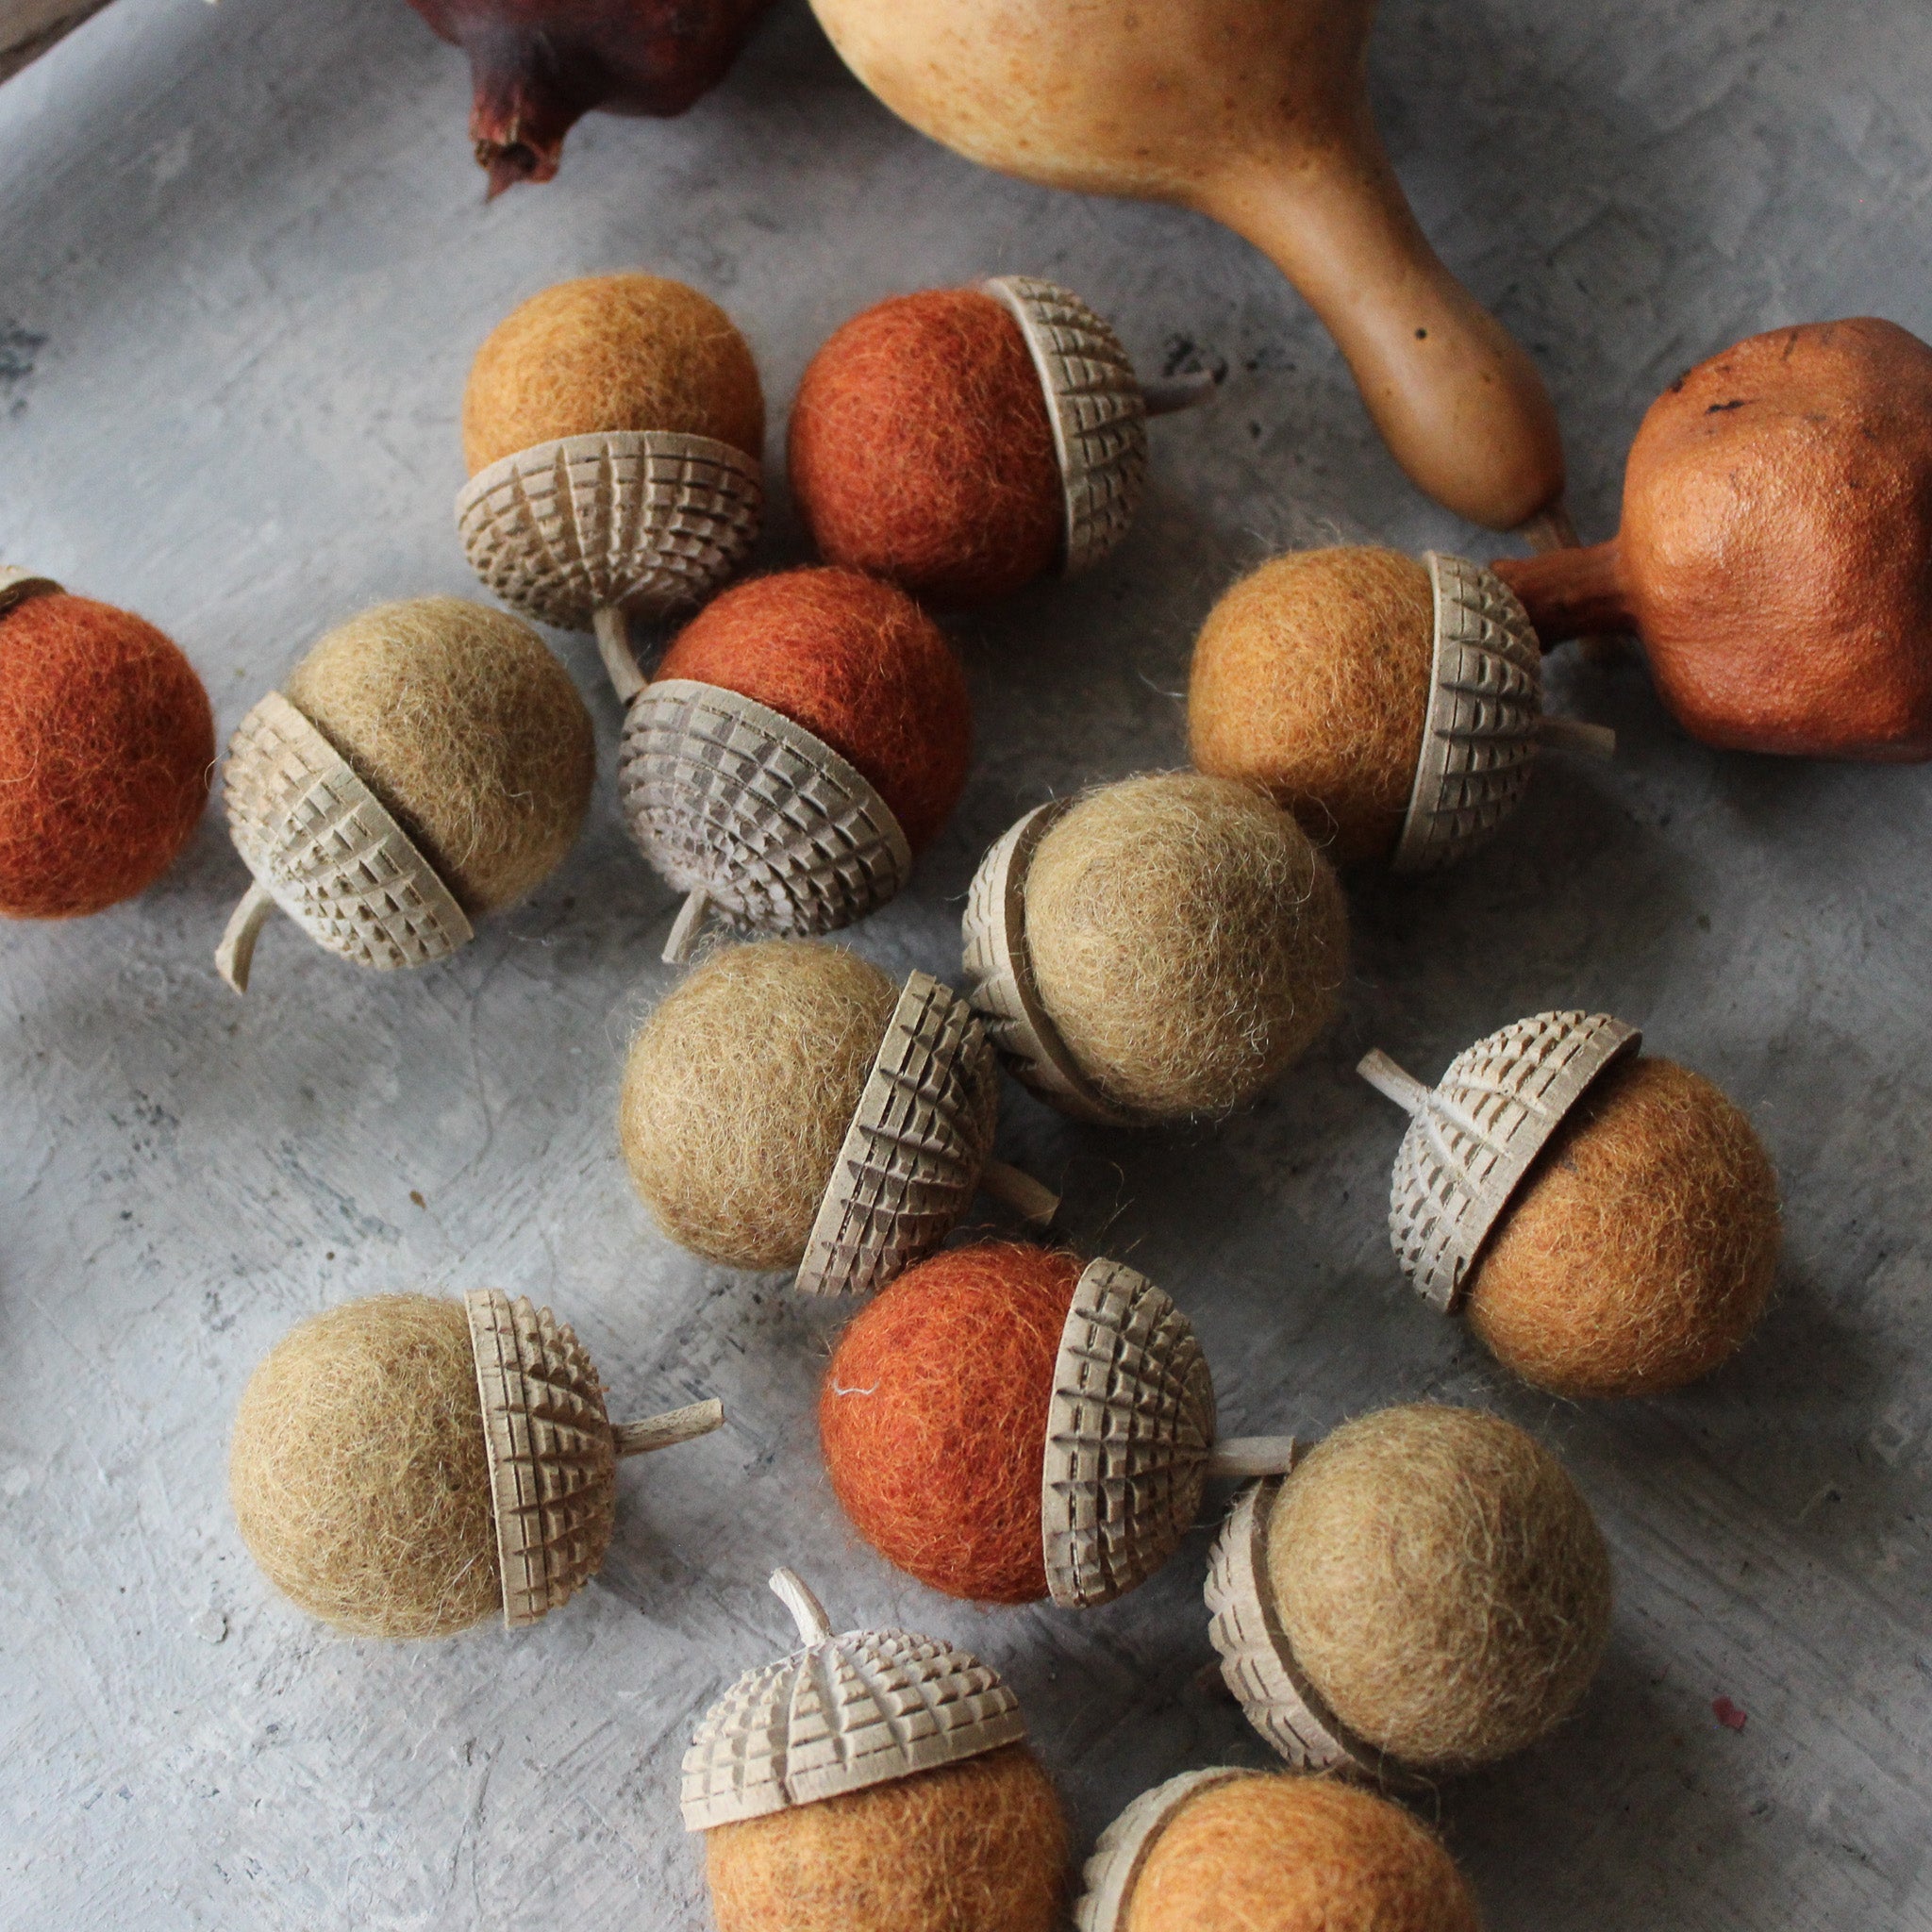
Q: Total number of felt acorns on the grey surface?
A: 14